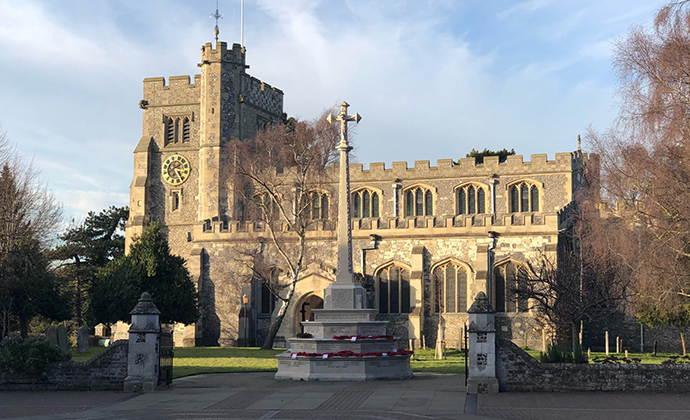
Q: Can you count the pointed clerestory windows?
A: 6